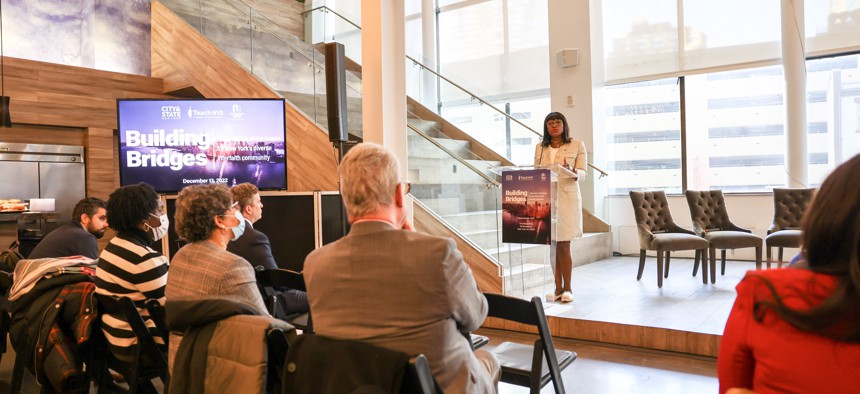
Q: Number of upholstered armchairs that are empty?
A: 3